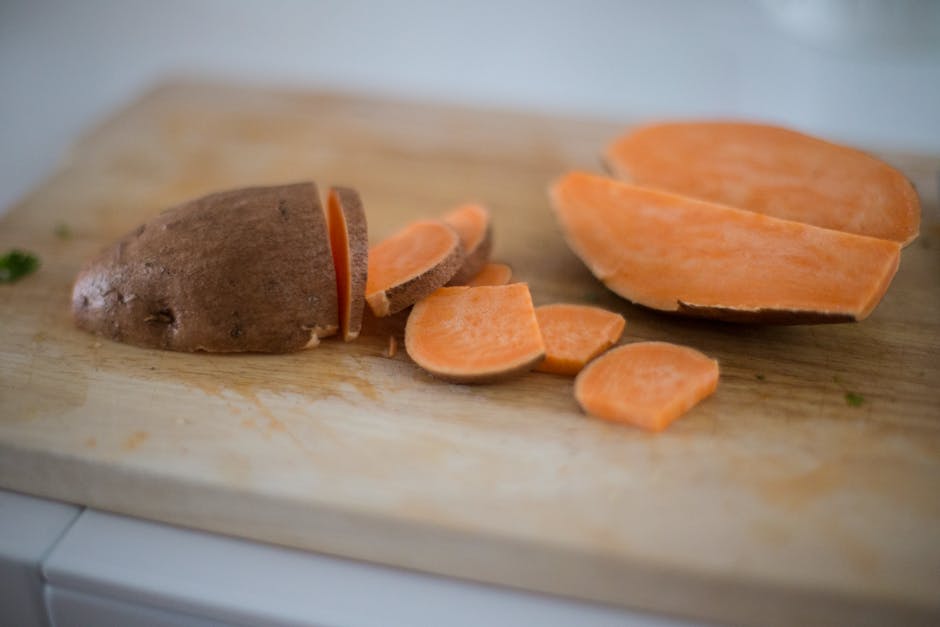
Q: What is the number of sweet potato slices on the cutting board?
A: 7